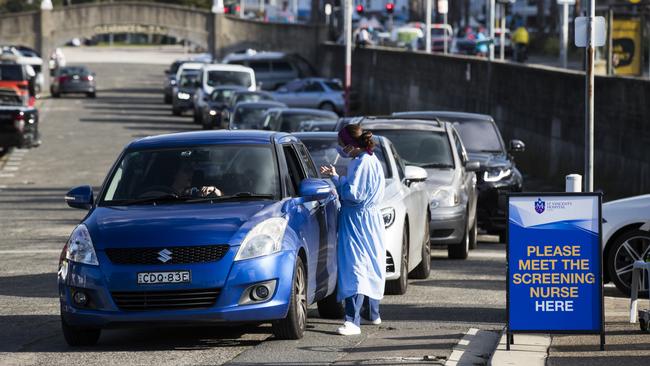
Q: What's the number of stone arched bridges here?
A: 1